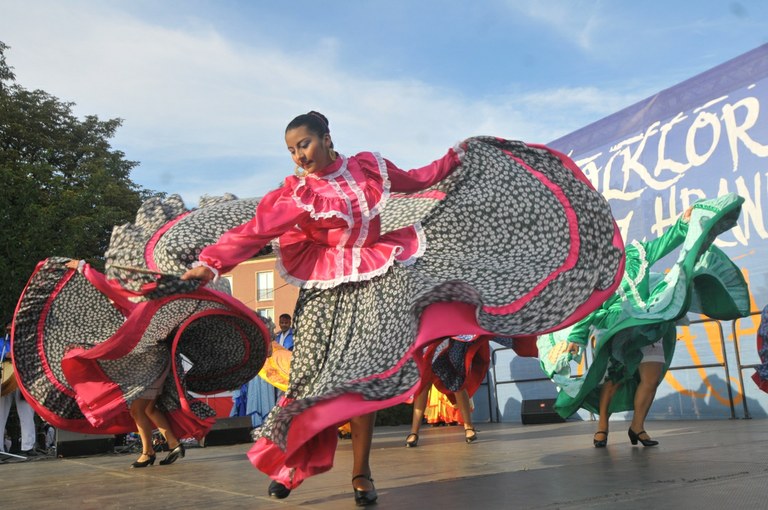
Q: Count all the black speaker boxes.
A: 3